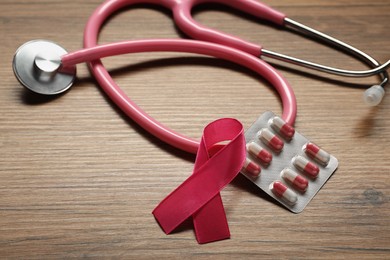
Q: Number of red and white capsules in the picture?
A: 8